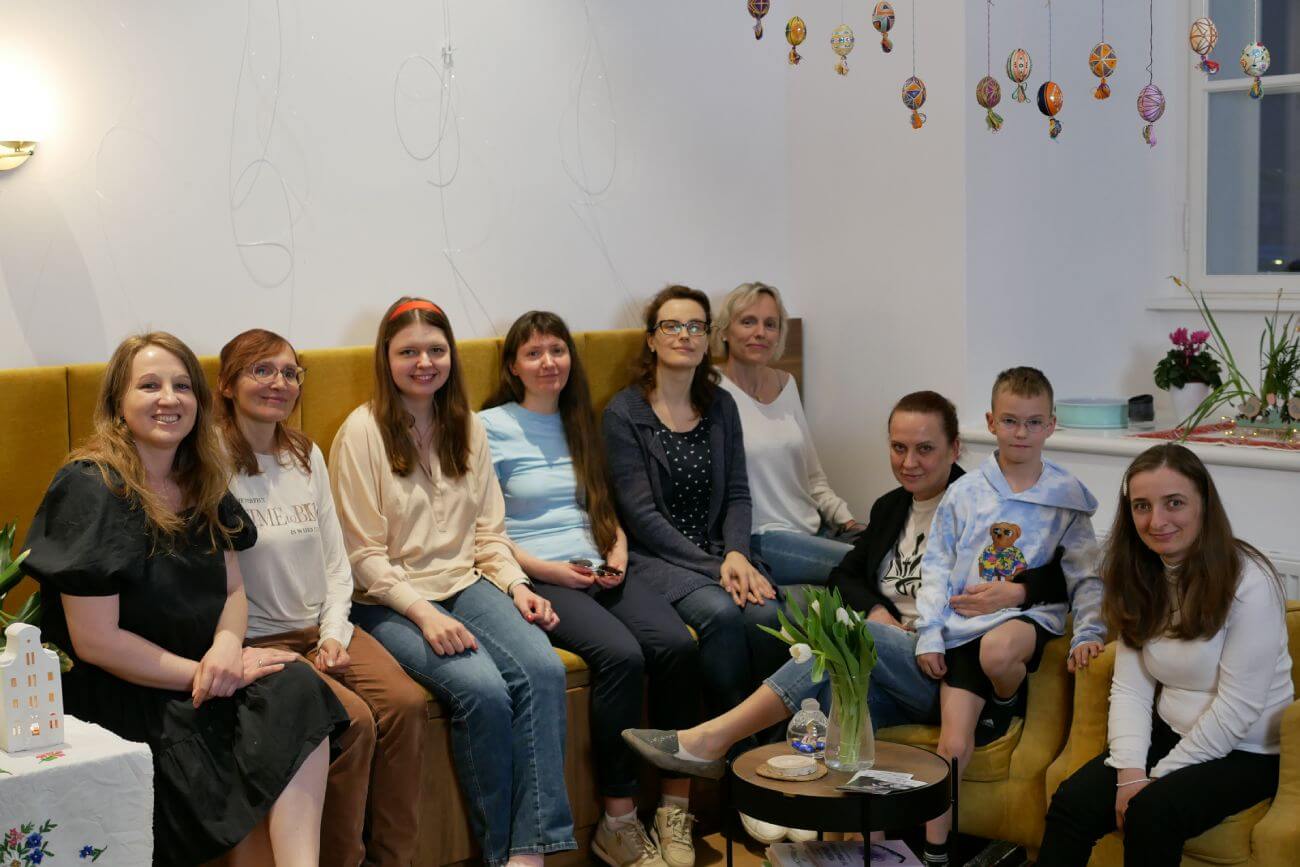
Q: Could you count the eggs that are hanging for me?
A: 12